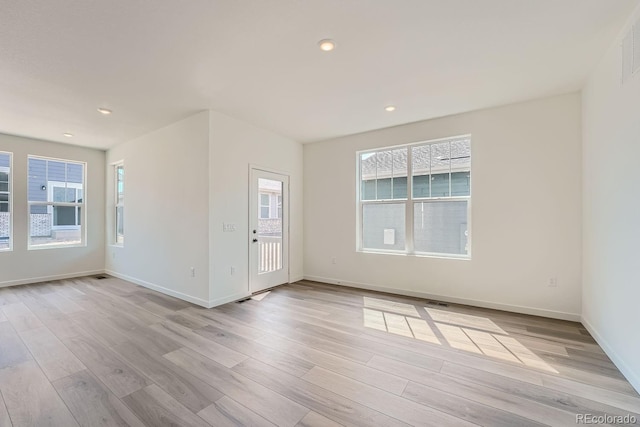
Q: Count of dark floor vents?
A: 3